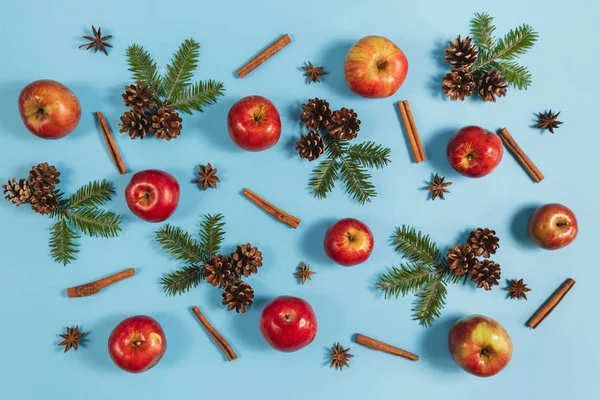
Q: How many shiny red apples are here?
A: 10